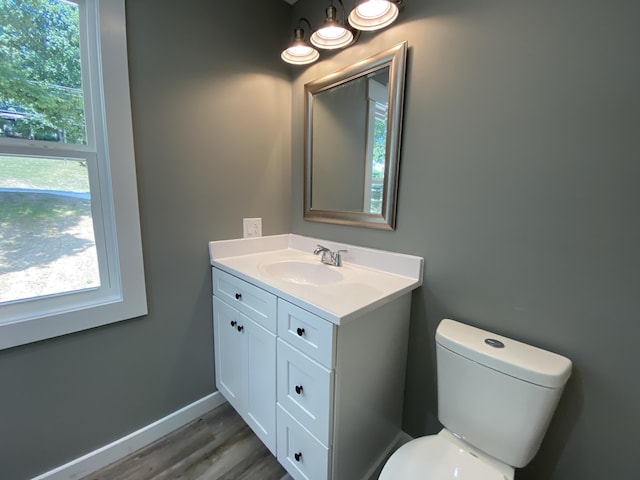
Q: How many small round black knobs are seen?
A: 6